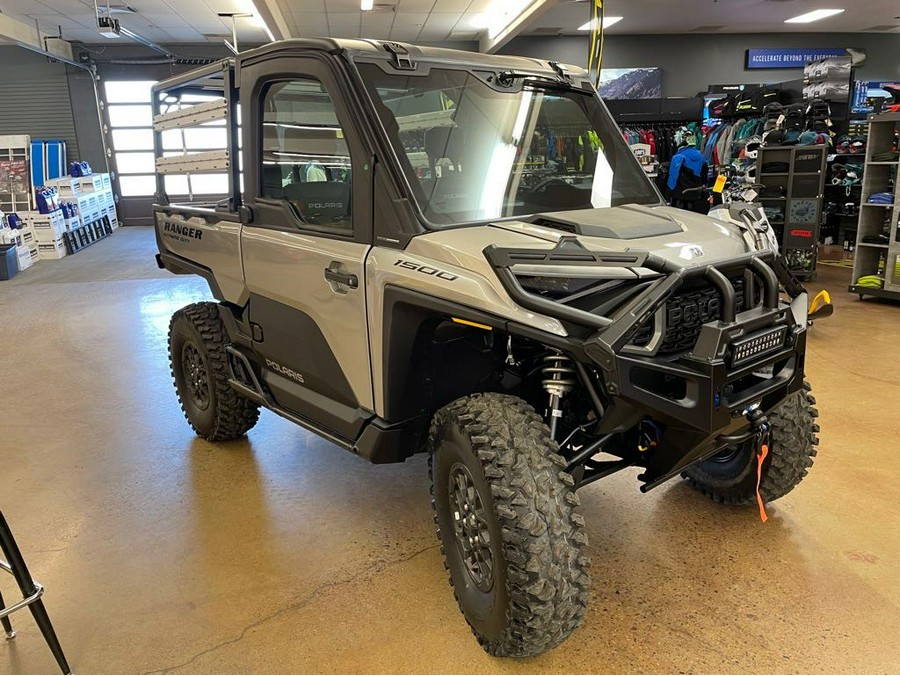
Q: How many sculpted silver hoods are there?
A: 1